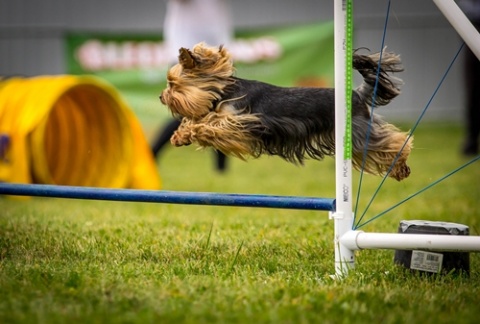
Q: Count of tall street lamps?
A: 0